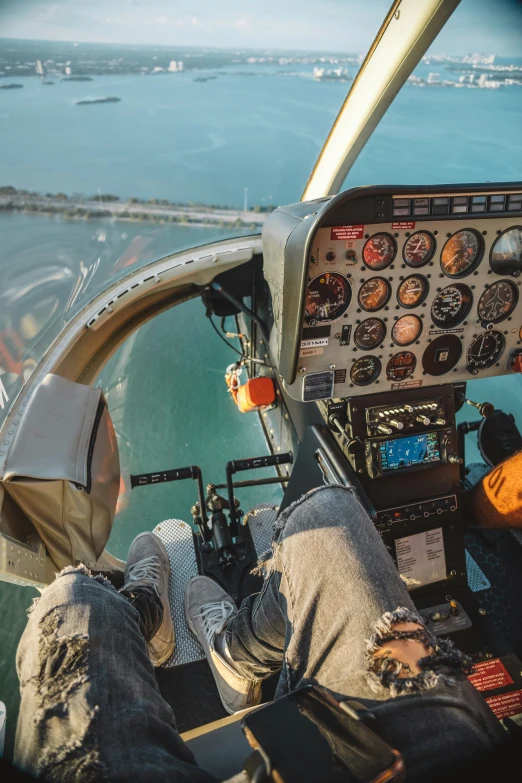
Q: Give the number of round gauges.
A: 15